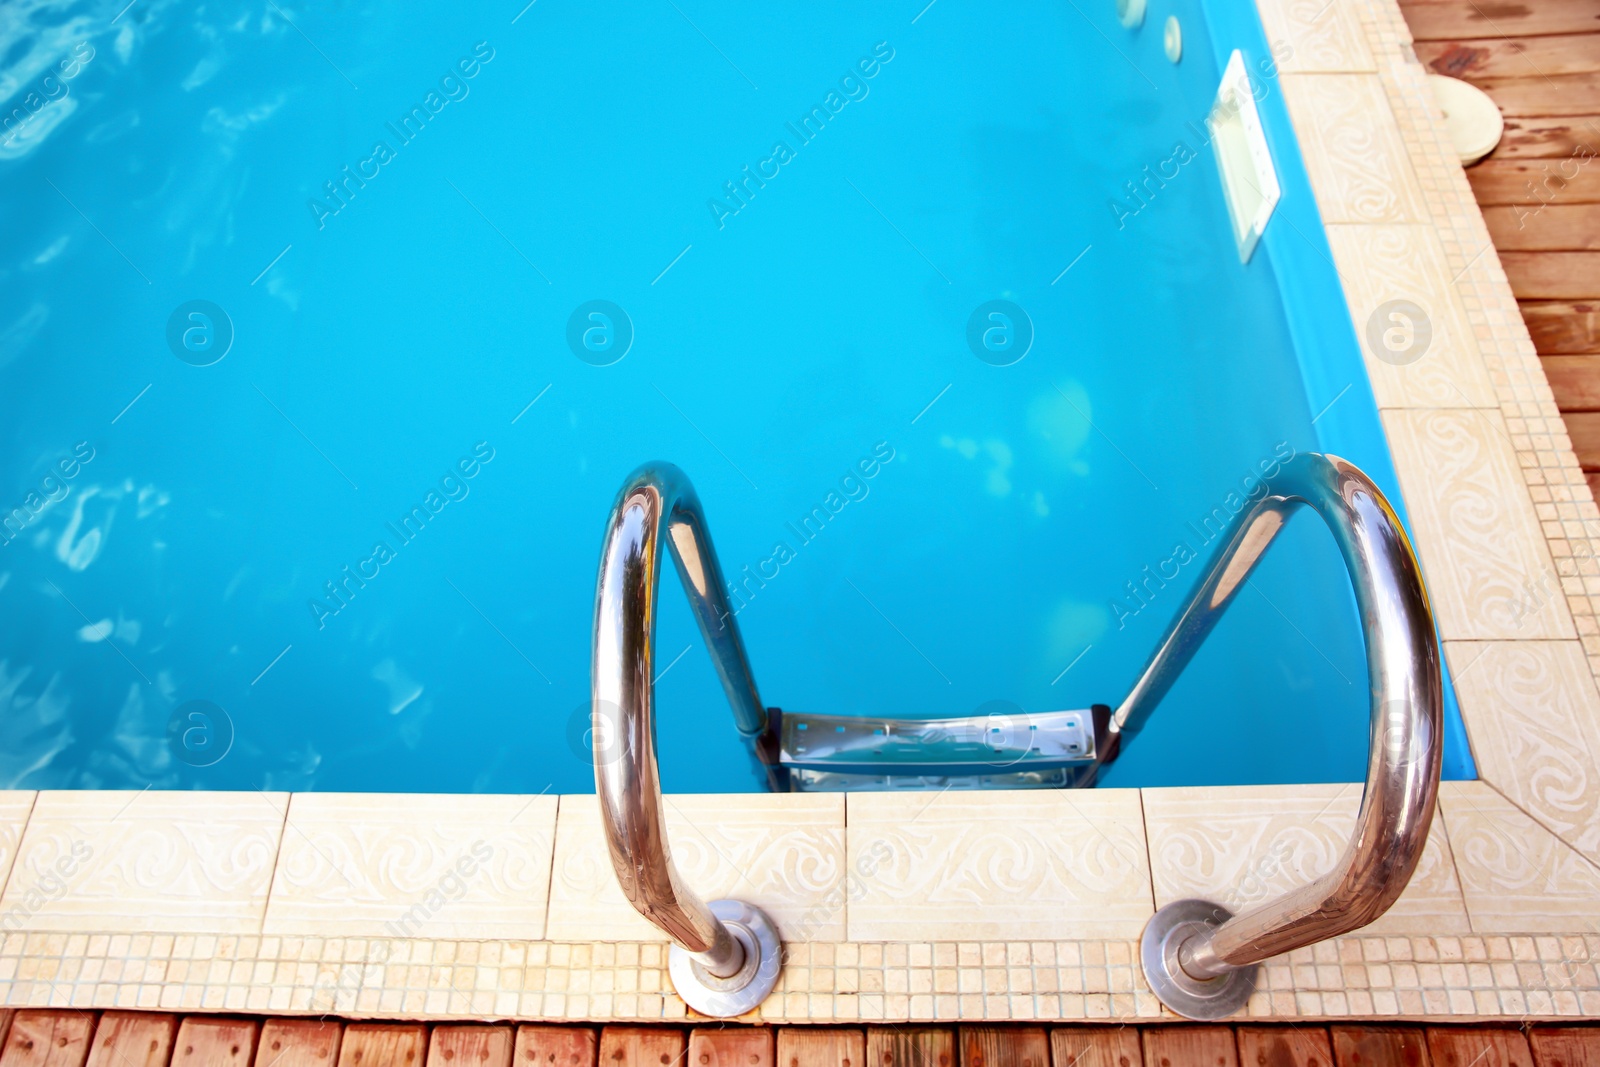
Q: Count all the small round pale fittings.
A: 2